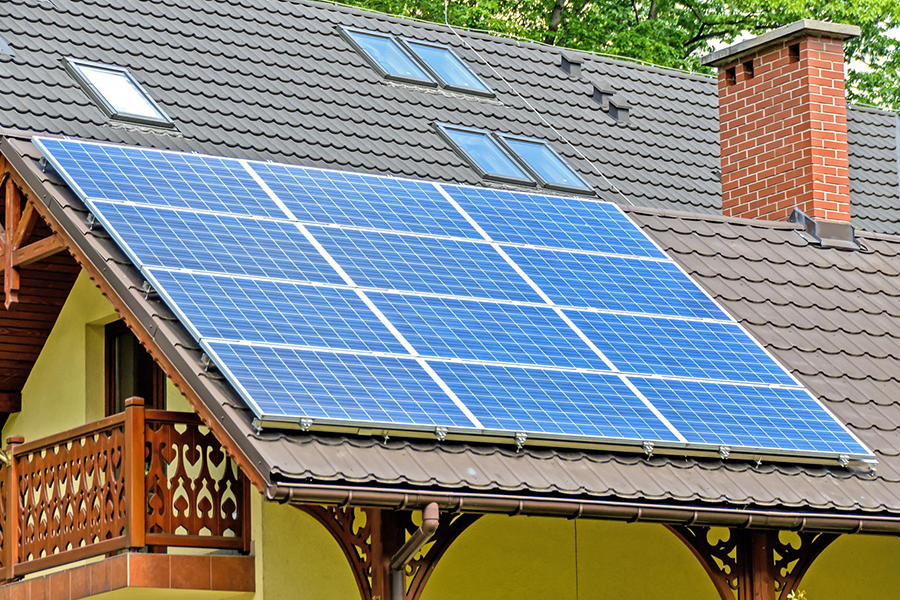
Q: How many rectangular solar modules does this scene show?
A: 12